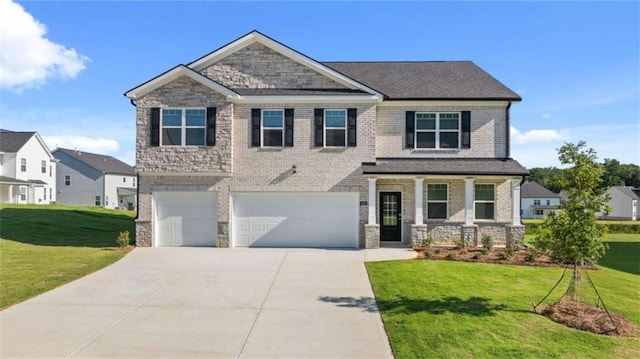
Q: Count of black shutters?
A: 8